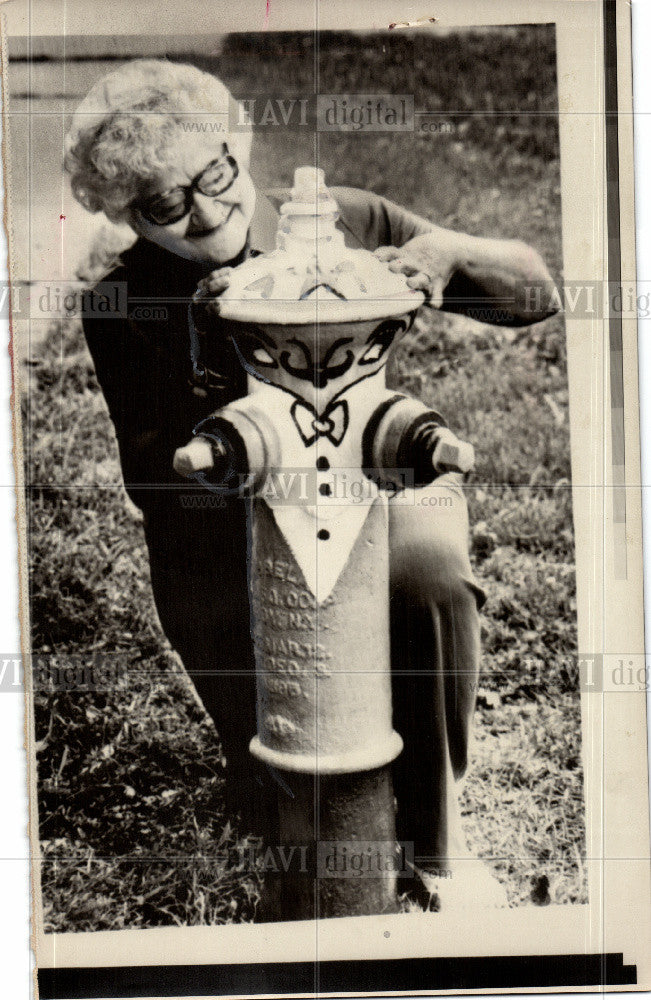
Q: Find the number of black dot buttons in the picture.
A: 3